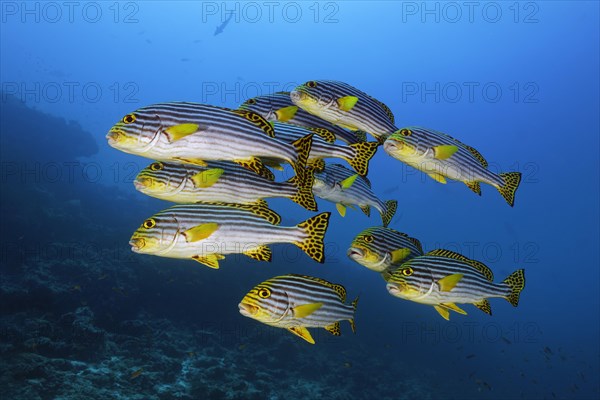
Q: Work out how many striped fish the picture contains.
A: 11